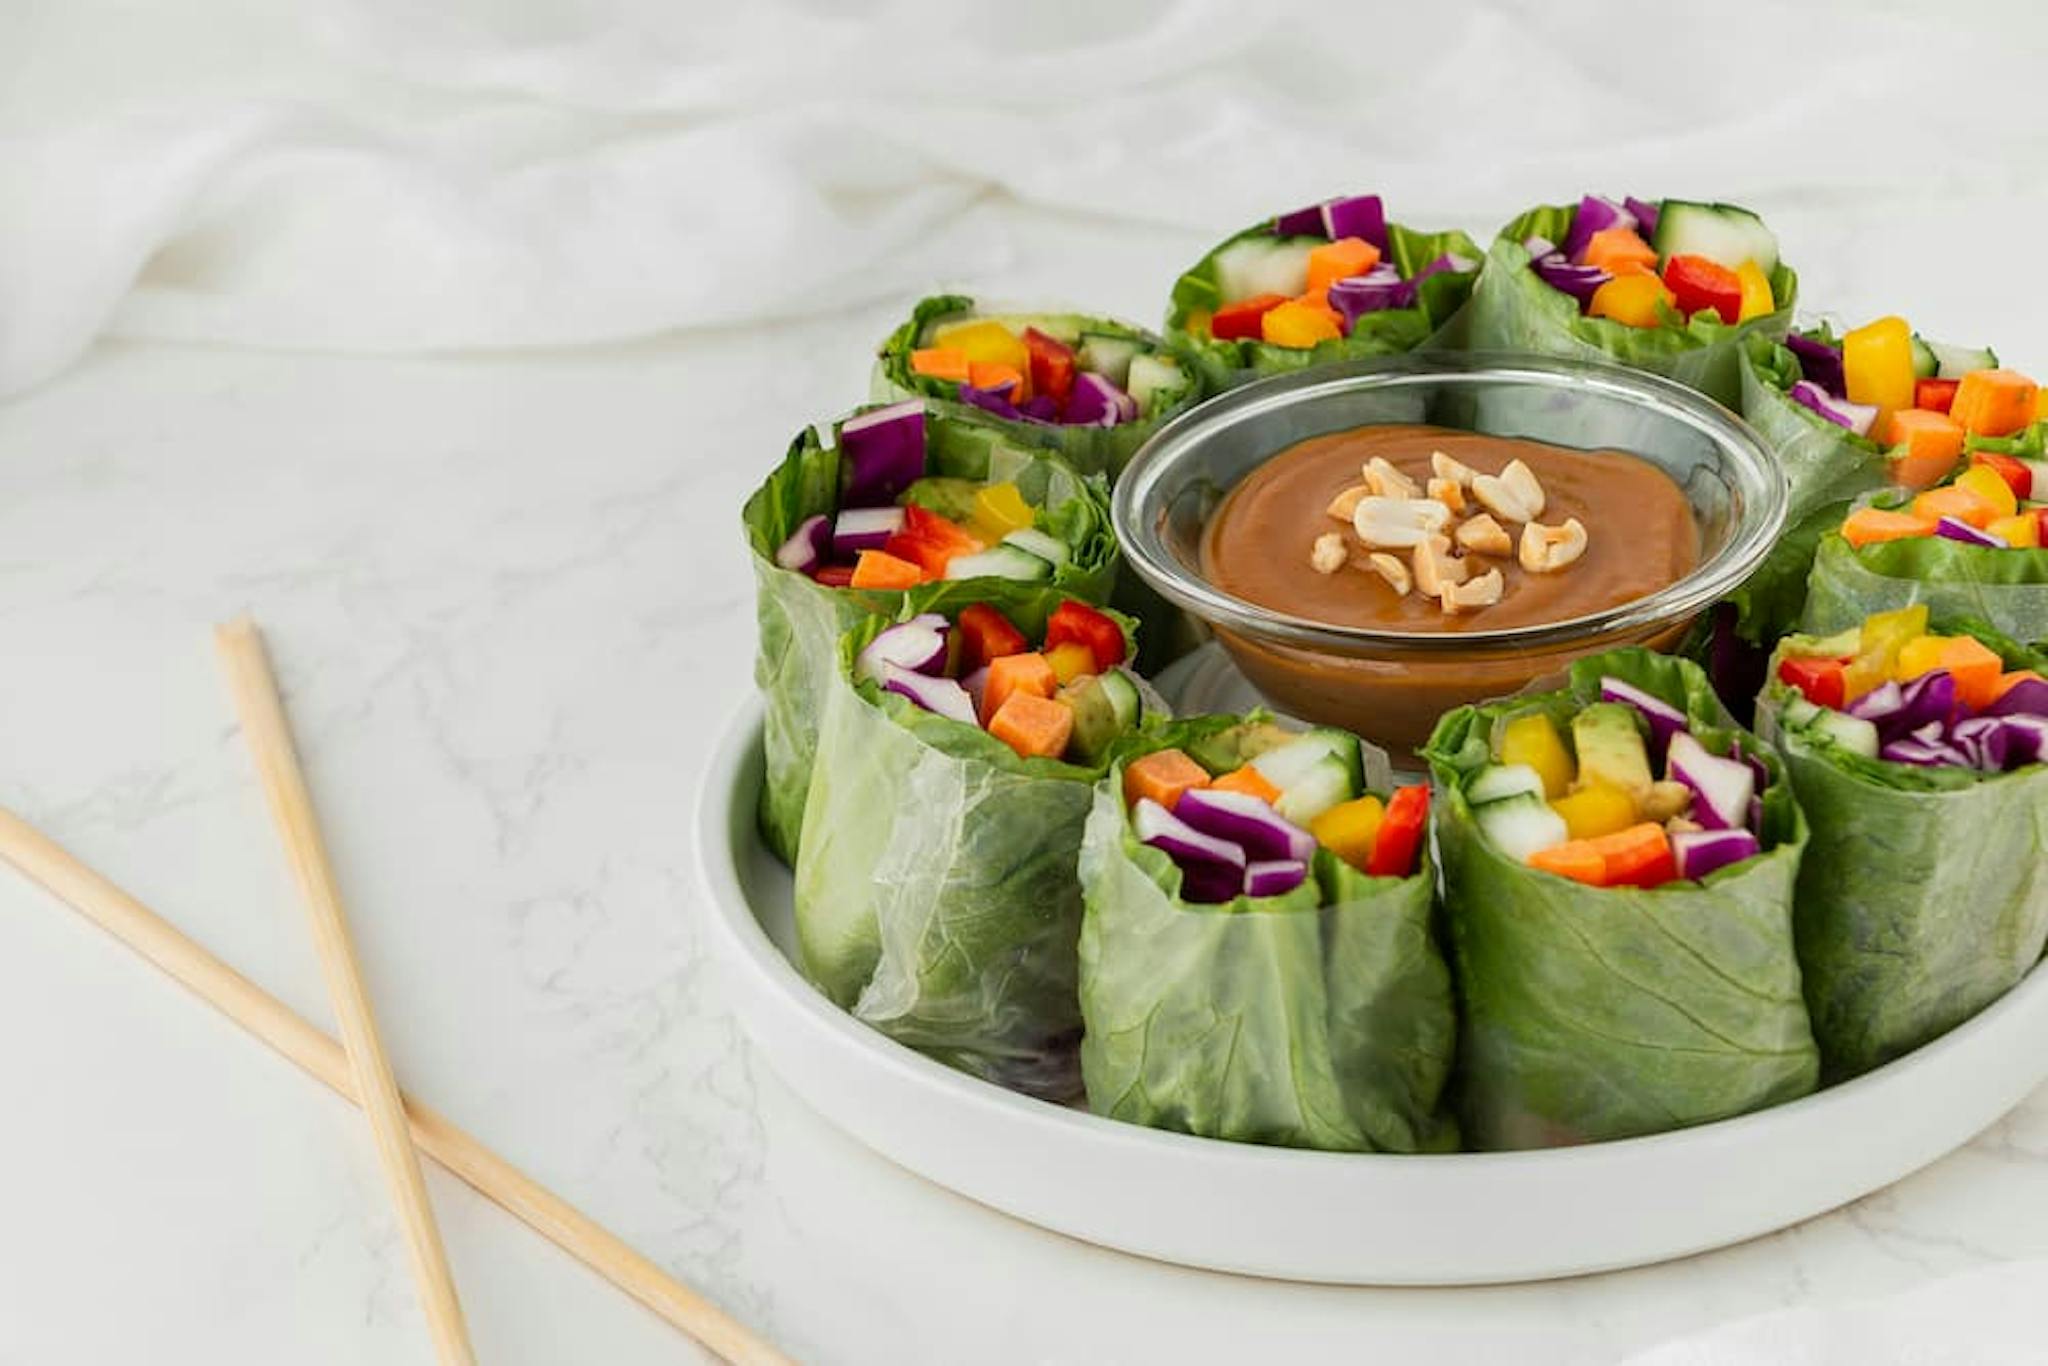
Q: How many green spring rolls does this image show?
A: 10